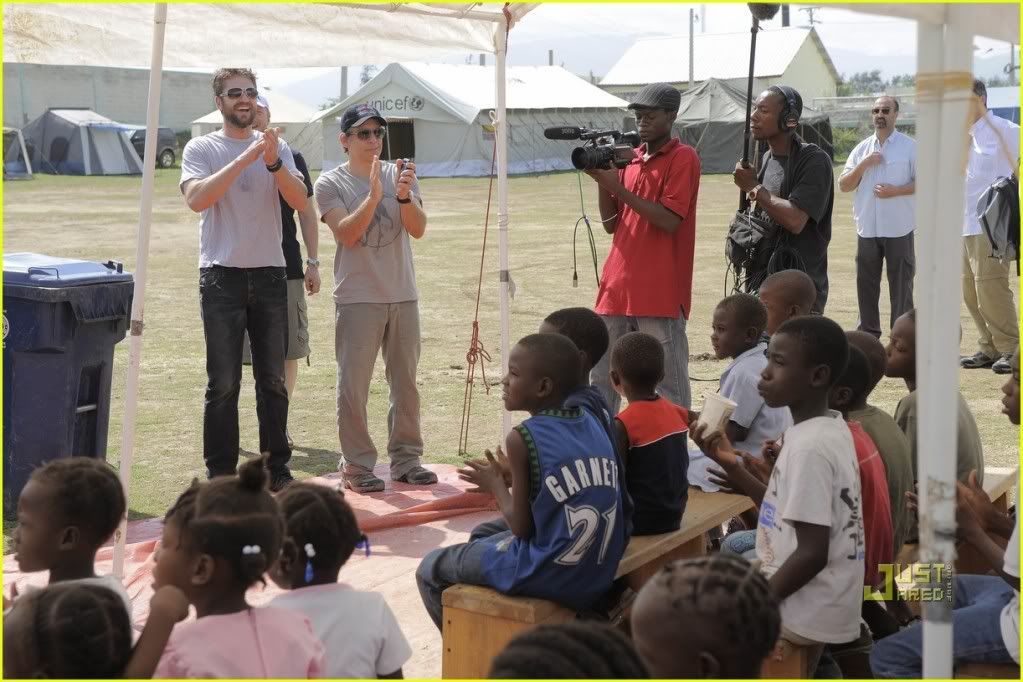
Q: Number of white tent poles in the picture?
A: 3